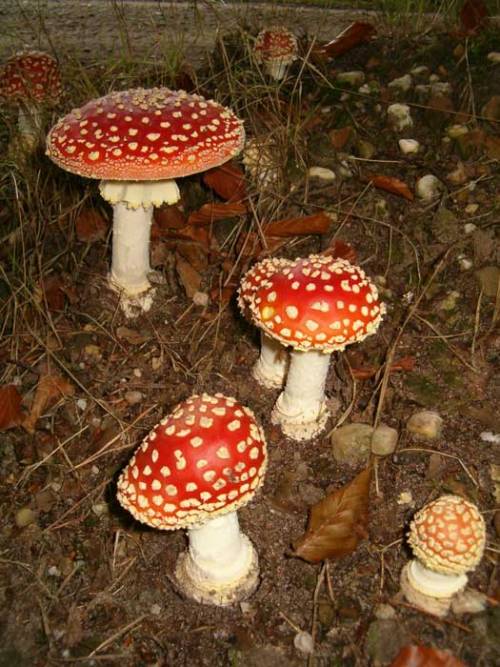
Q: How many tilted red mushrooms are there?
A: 1